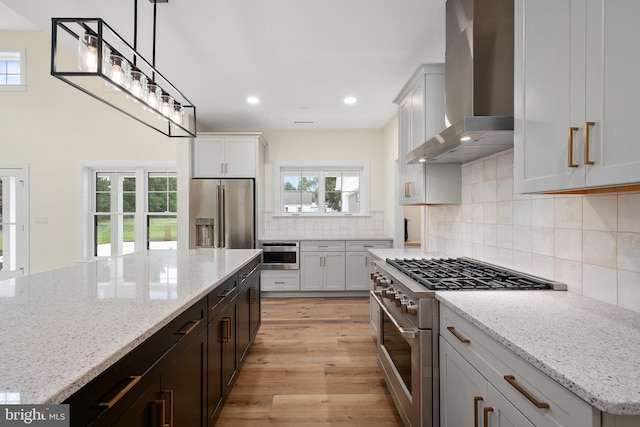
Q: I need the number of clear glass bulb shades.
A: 6